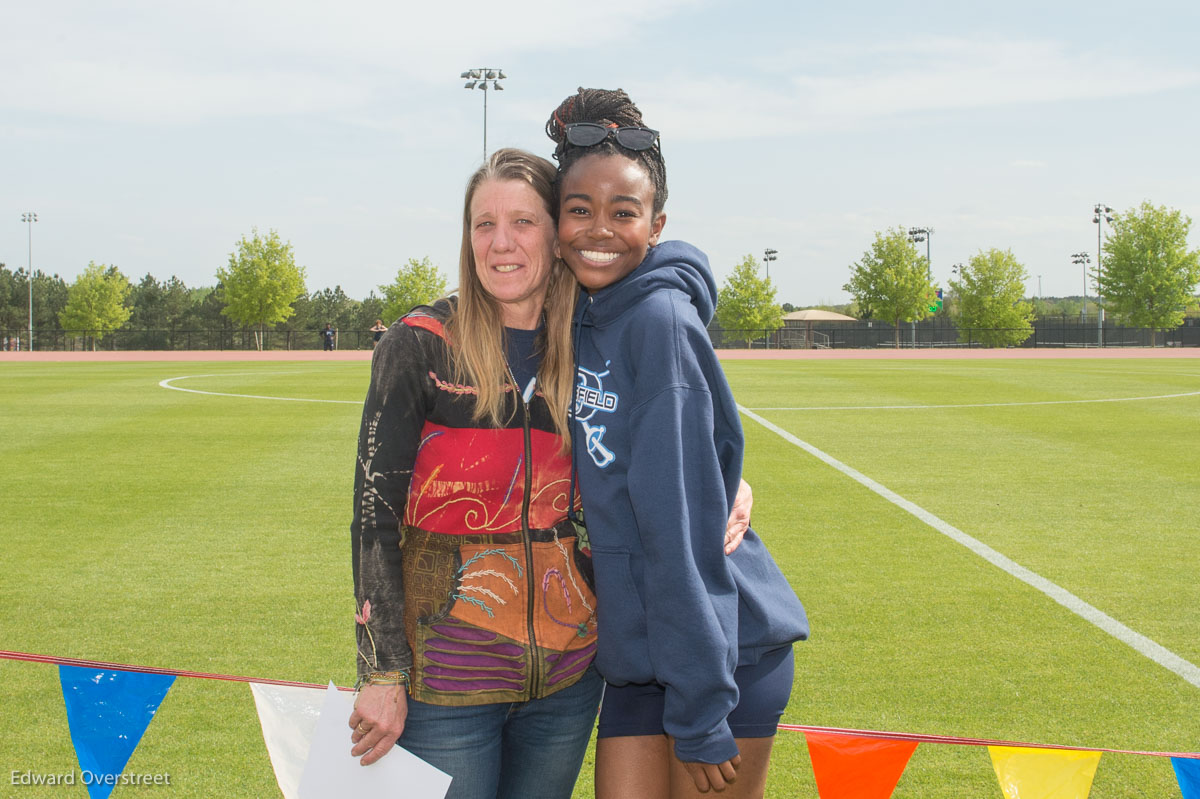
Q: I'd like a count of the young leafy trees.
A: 7